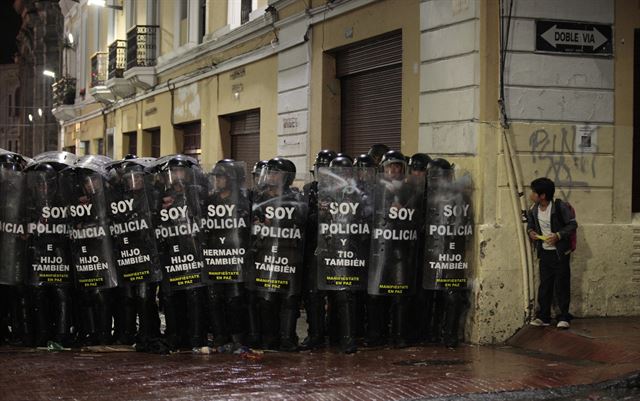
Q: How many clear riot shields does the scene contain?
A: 10